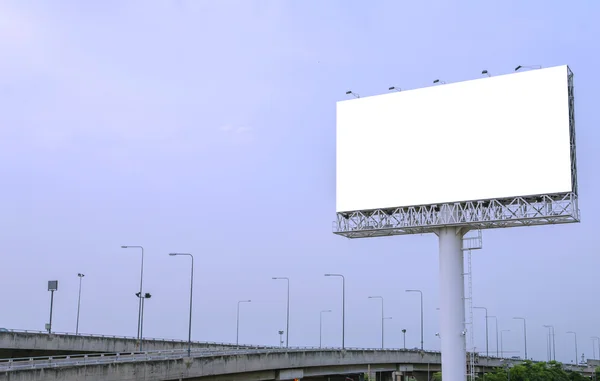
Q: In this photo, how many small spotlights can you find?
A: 5